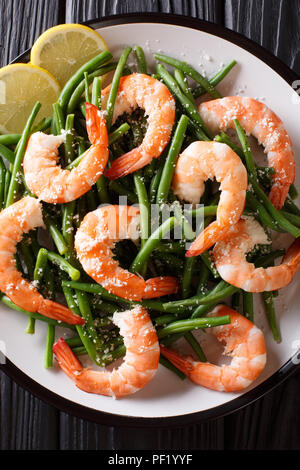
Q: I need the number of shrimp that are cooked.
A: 9